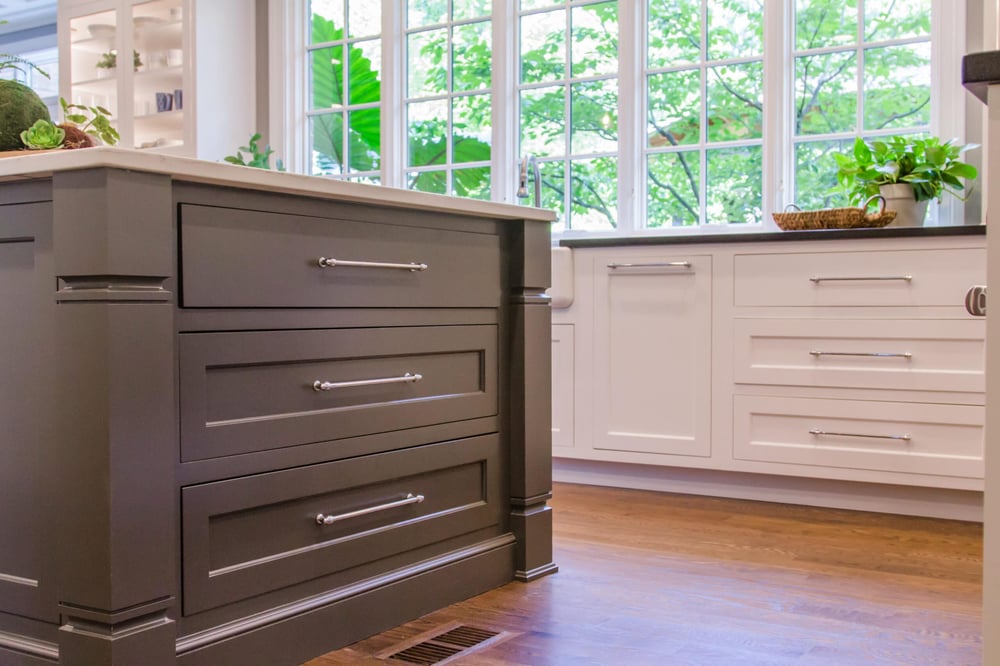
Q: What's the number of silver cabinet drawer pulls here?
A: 7